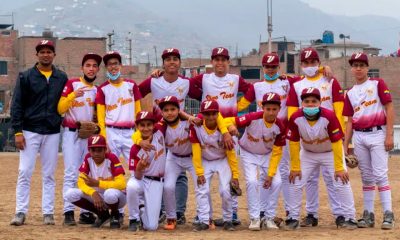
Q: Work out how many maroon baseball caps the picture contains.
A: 14